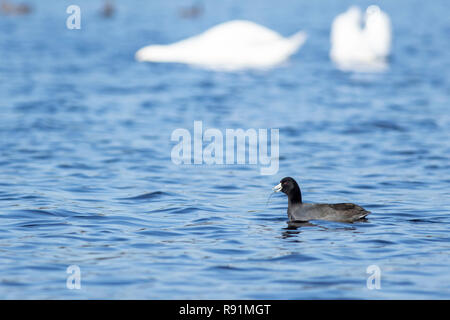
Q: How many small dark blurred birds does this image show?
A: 3